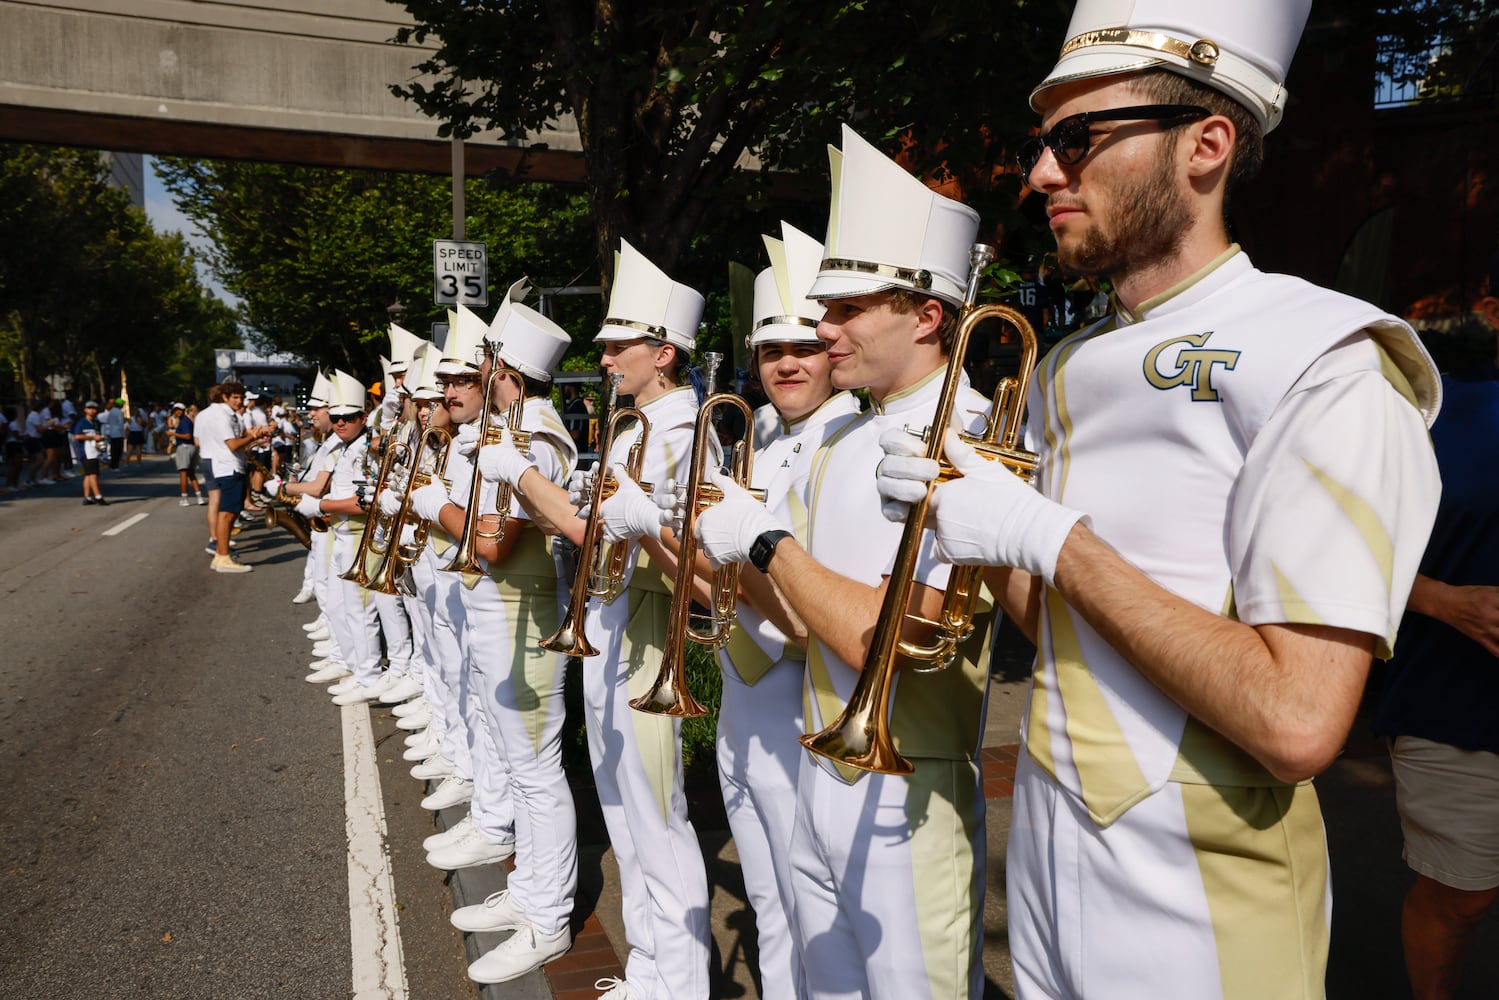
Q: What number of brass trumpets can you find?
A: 6